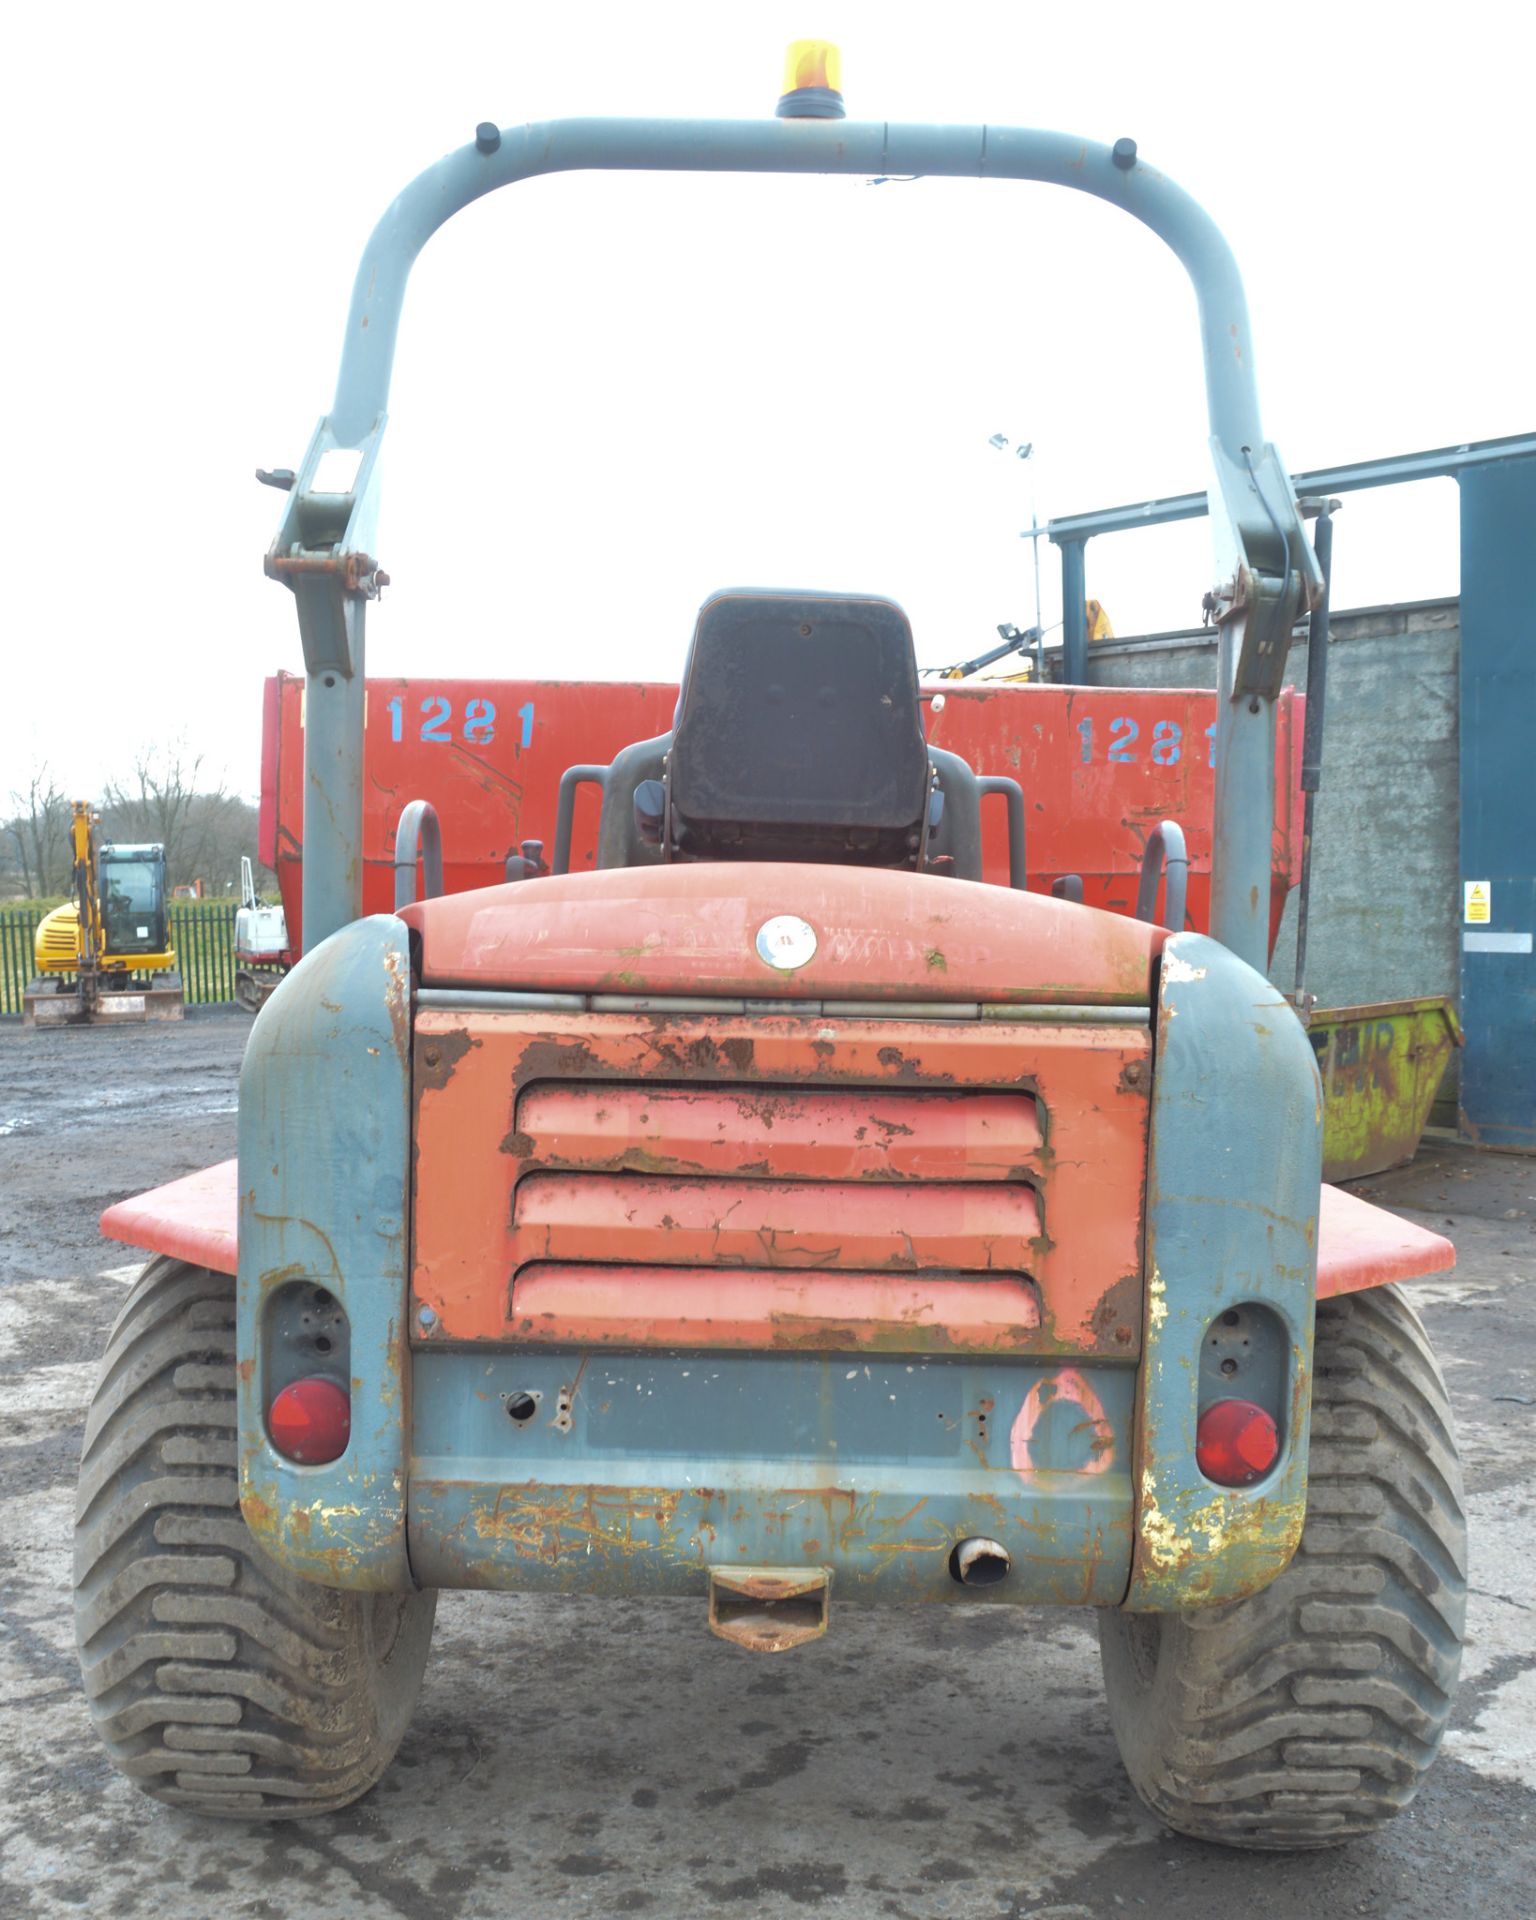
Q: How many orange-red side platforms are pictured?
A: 2